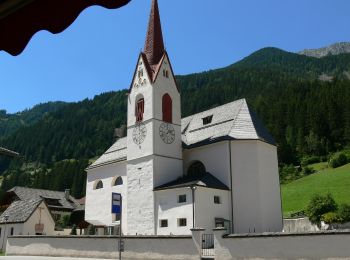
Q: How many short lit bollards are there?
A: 0